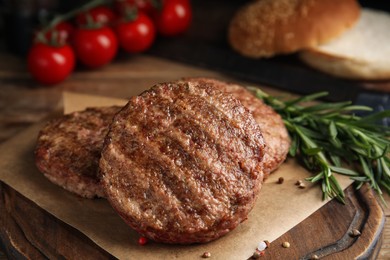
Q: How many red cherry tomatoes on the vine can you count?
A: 7